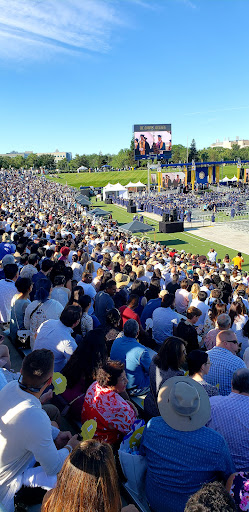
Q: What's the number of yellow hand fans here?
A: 3